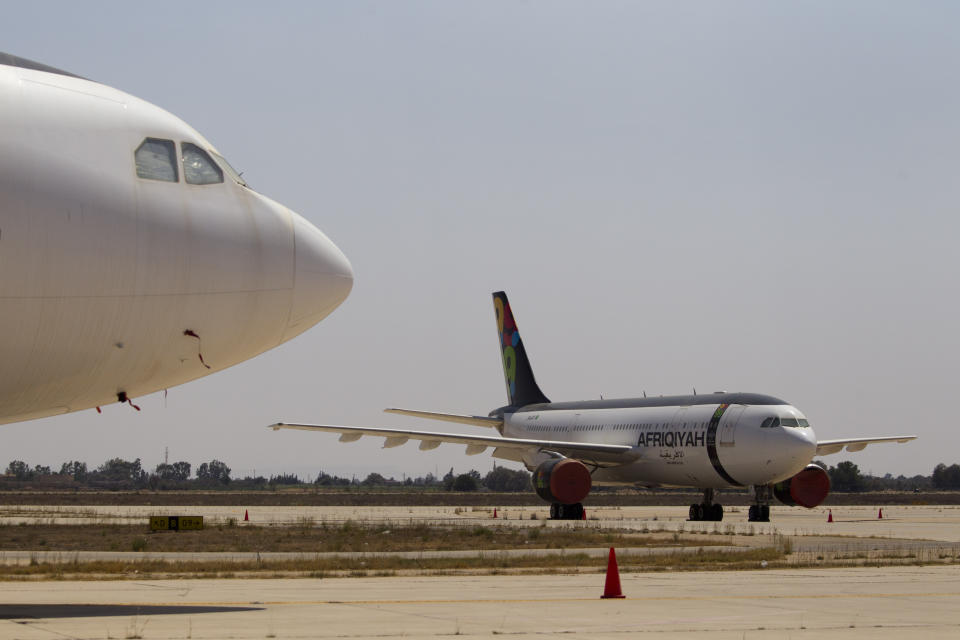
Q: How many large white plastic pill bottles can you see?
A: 0